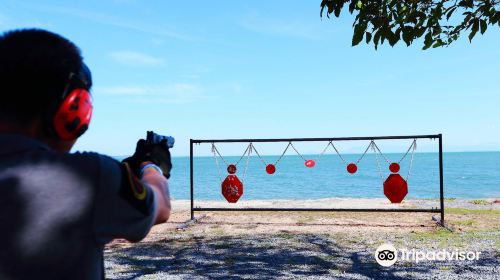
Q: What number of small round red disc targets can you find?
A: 5